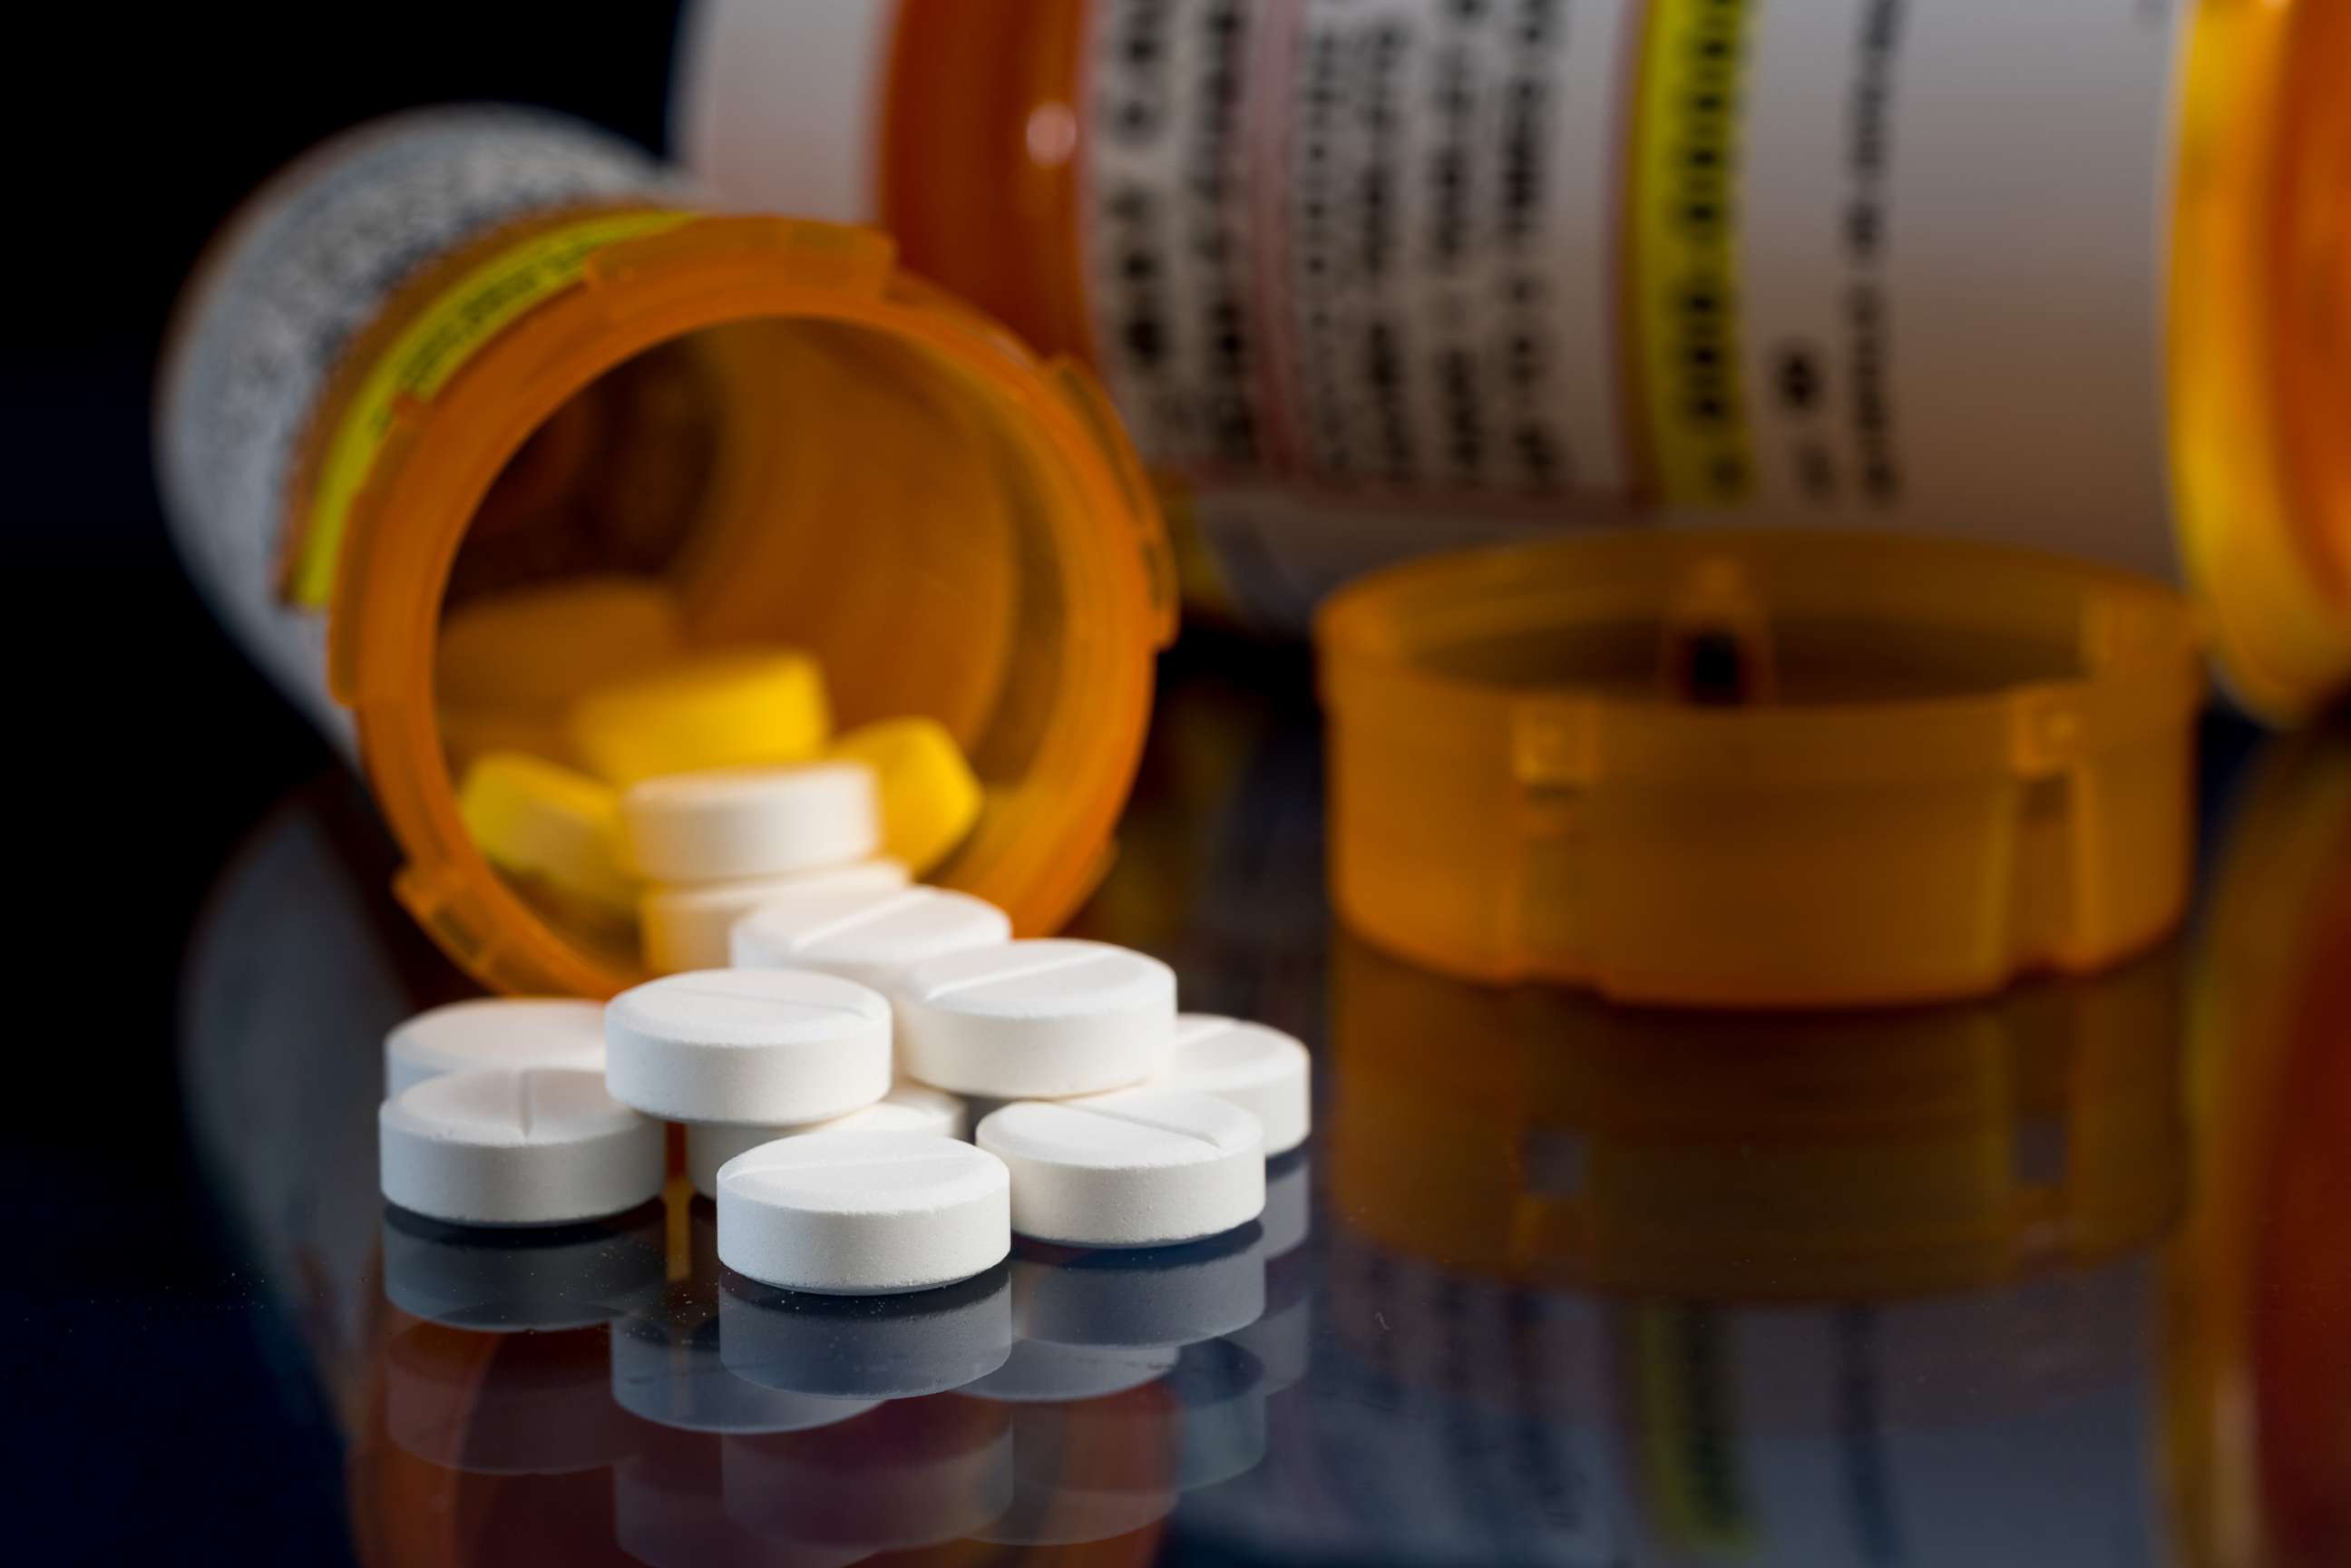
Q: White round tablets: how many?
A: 11